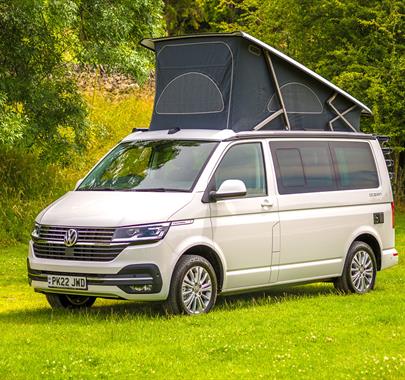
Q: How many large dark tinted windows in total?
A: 2